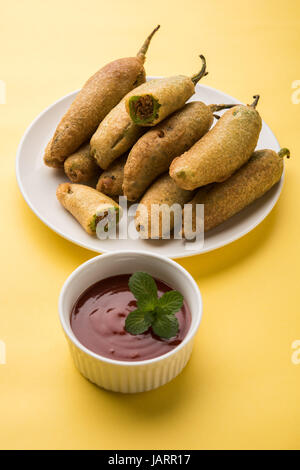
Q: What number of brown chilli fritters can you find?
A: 10